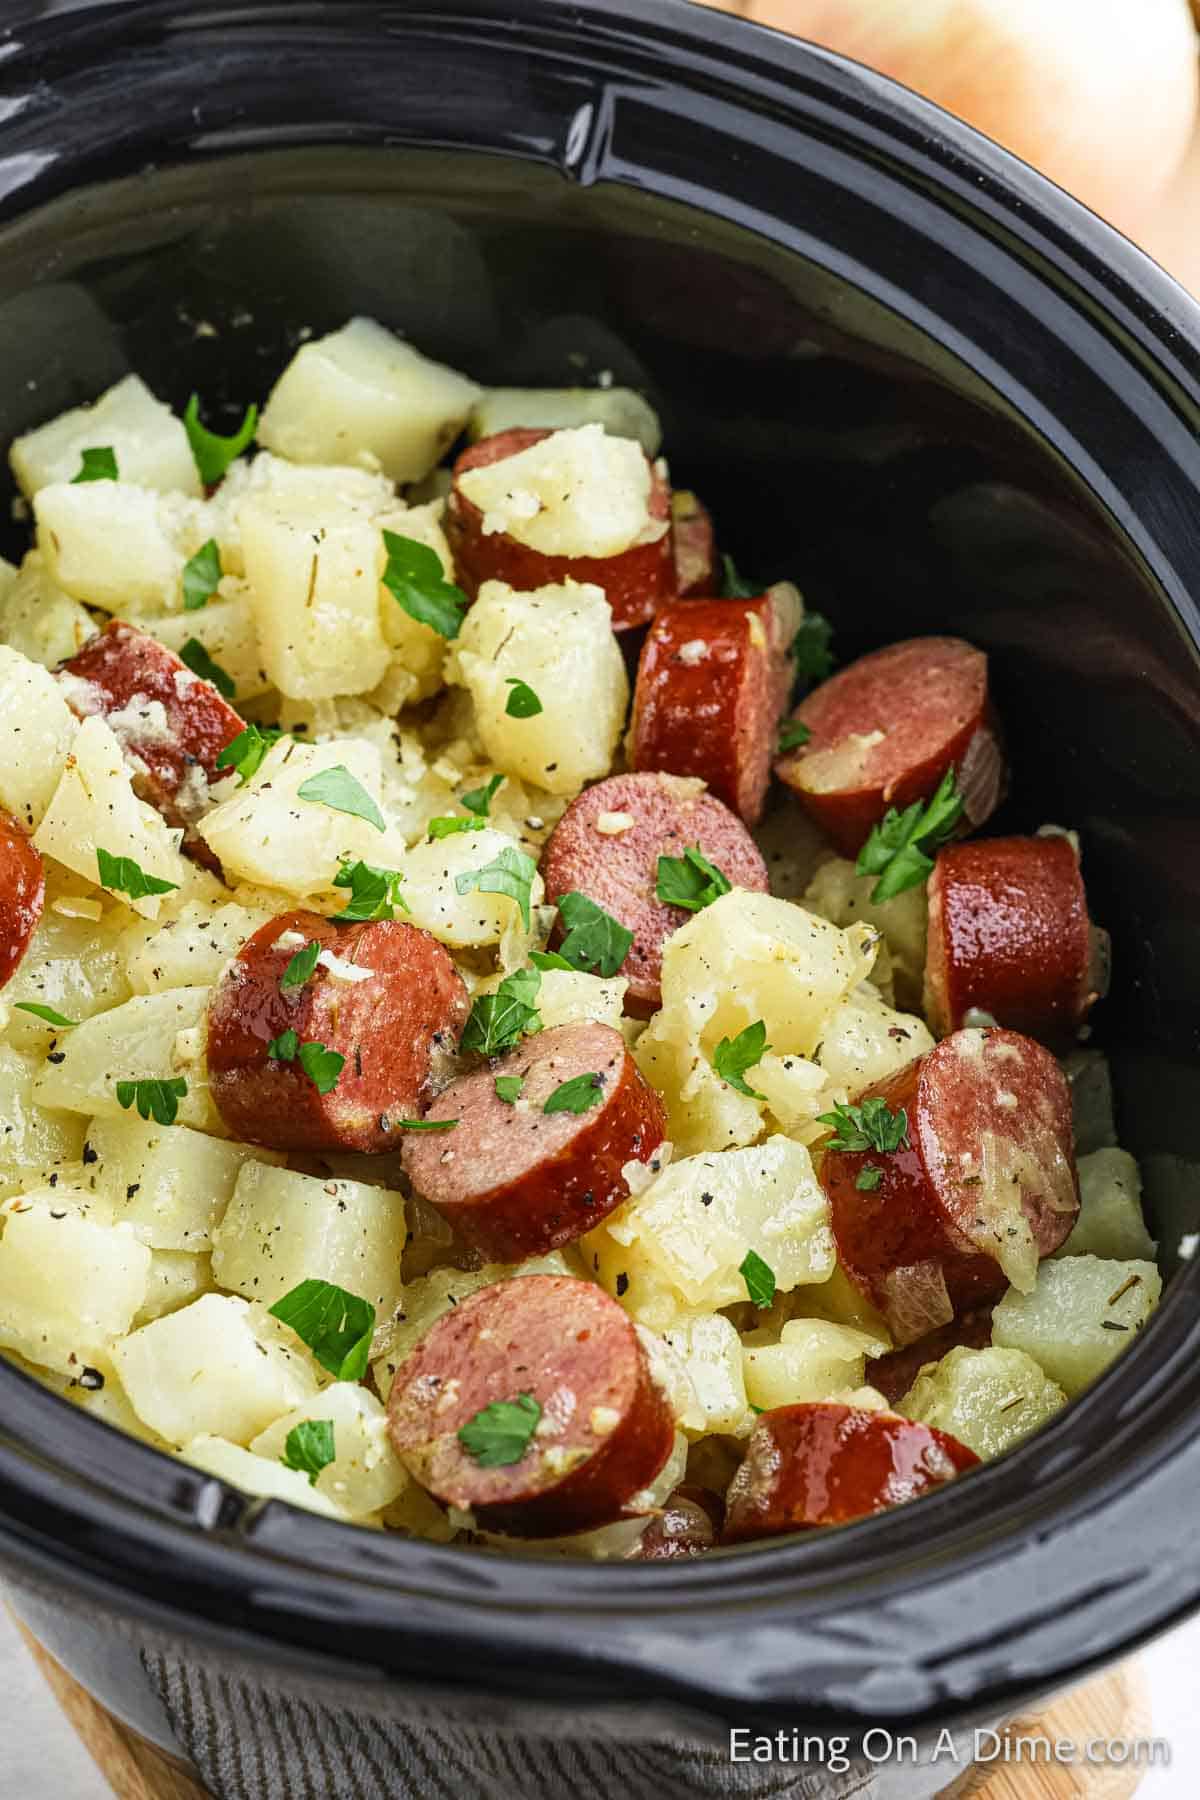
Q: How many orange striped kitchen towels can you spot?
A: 0